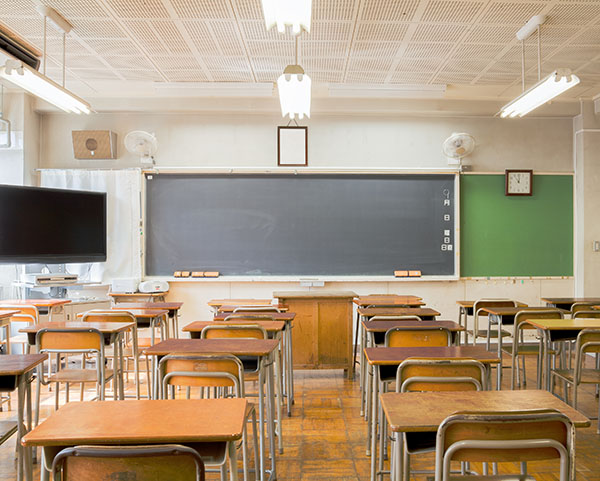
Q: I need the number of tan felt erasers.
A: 6